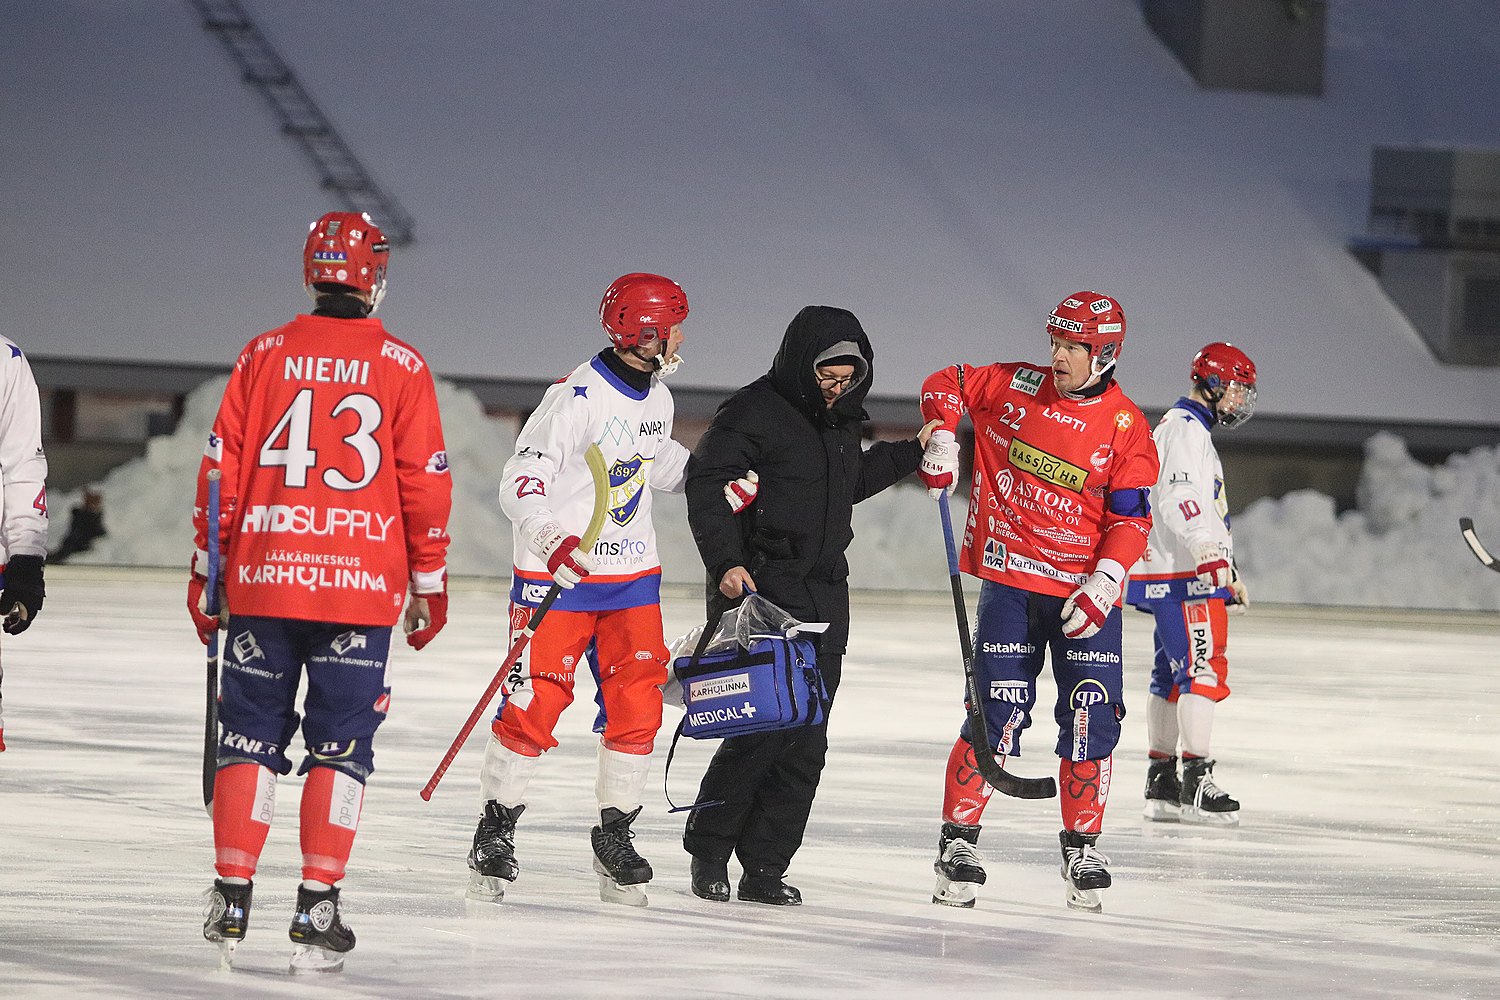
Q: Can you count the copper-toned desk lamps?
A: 0